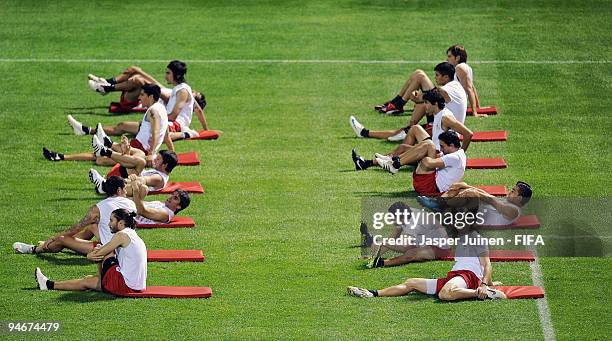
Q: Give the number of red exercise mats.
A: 14